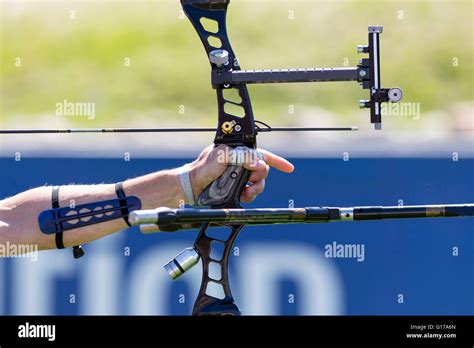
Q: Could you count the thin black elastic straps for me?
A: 2